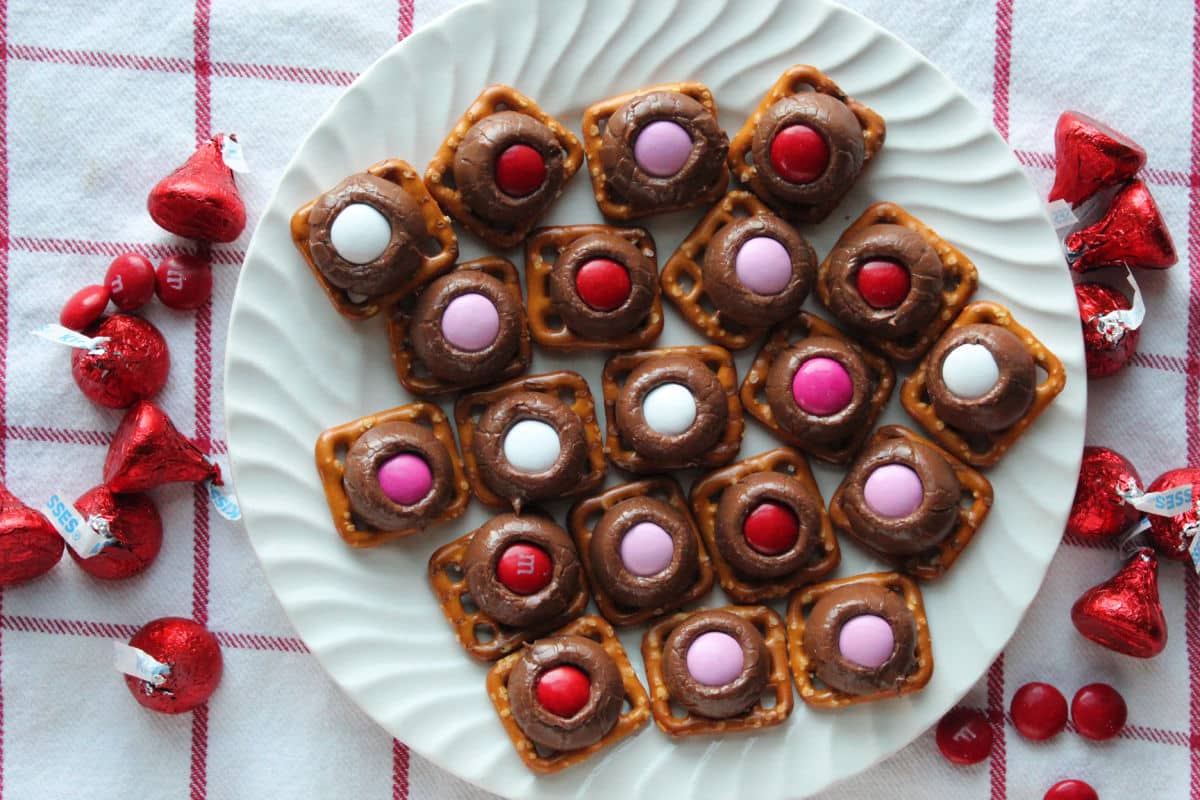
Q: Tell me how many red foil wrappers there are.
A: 12